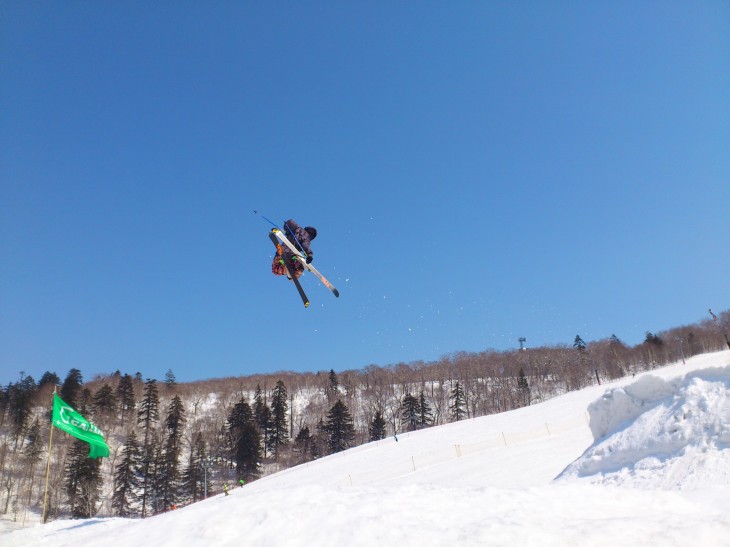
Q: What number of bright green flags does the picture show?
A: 1